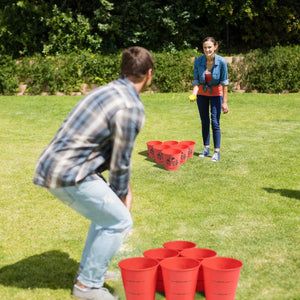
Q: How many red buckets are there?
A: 12